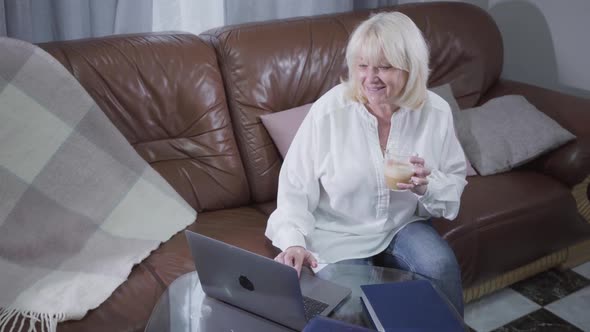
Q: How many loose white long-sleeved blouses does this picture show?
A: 1